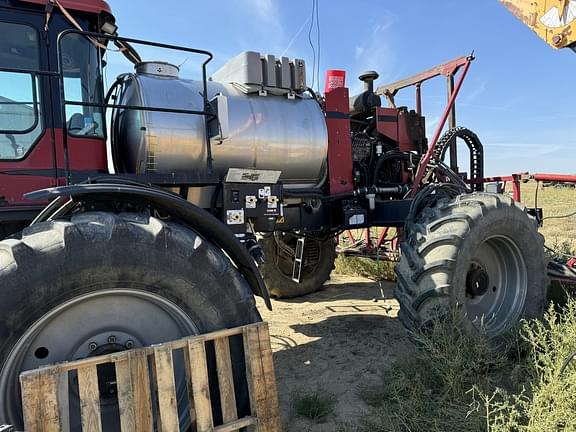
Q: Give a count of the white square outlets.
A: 3